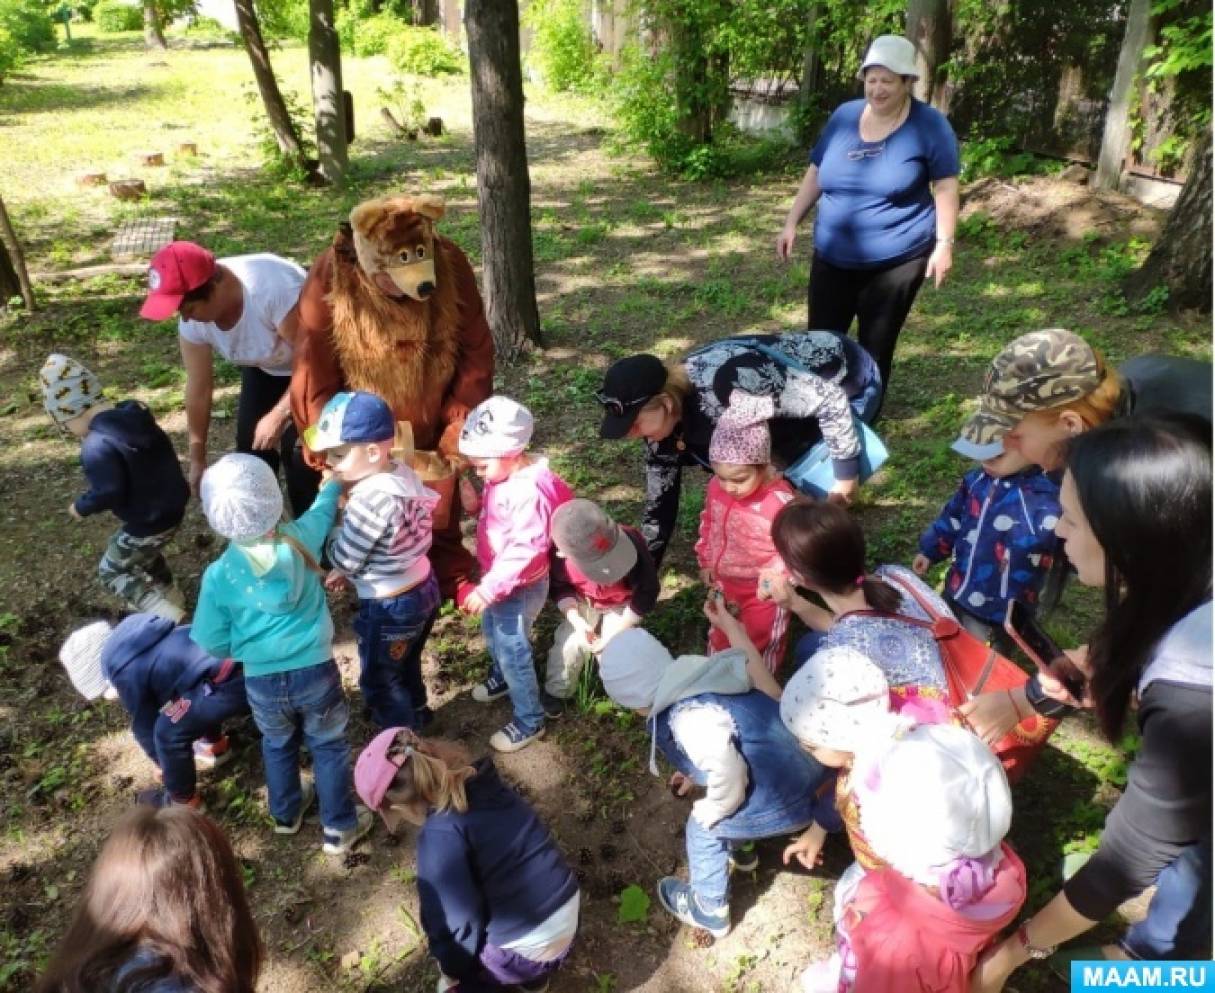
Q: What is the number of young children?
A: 12